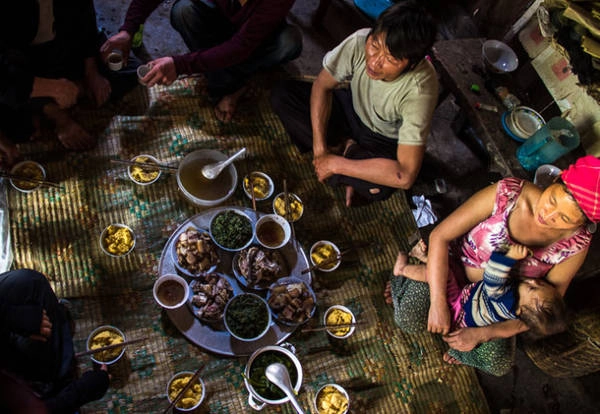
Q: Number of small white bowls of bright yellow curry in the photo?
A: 10